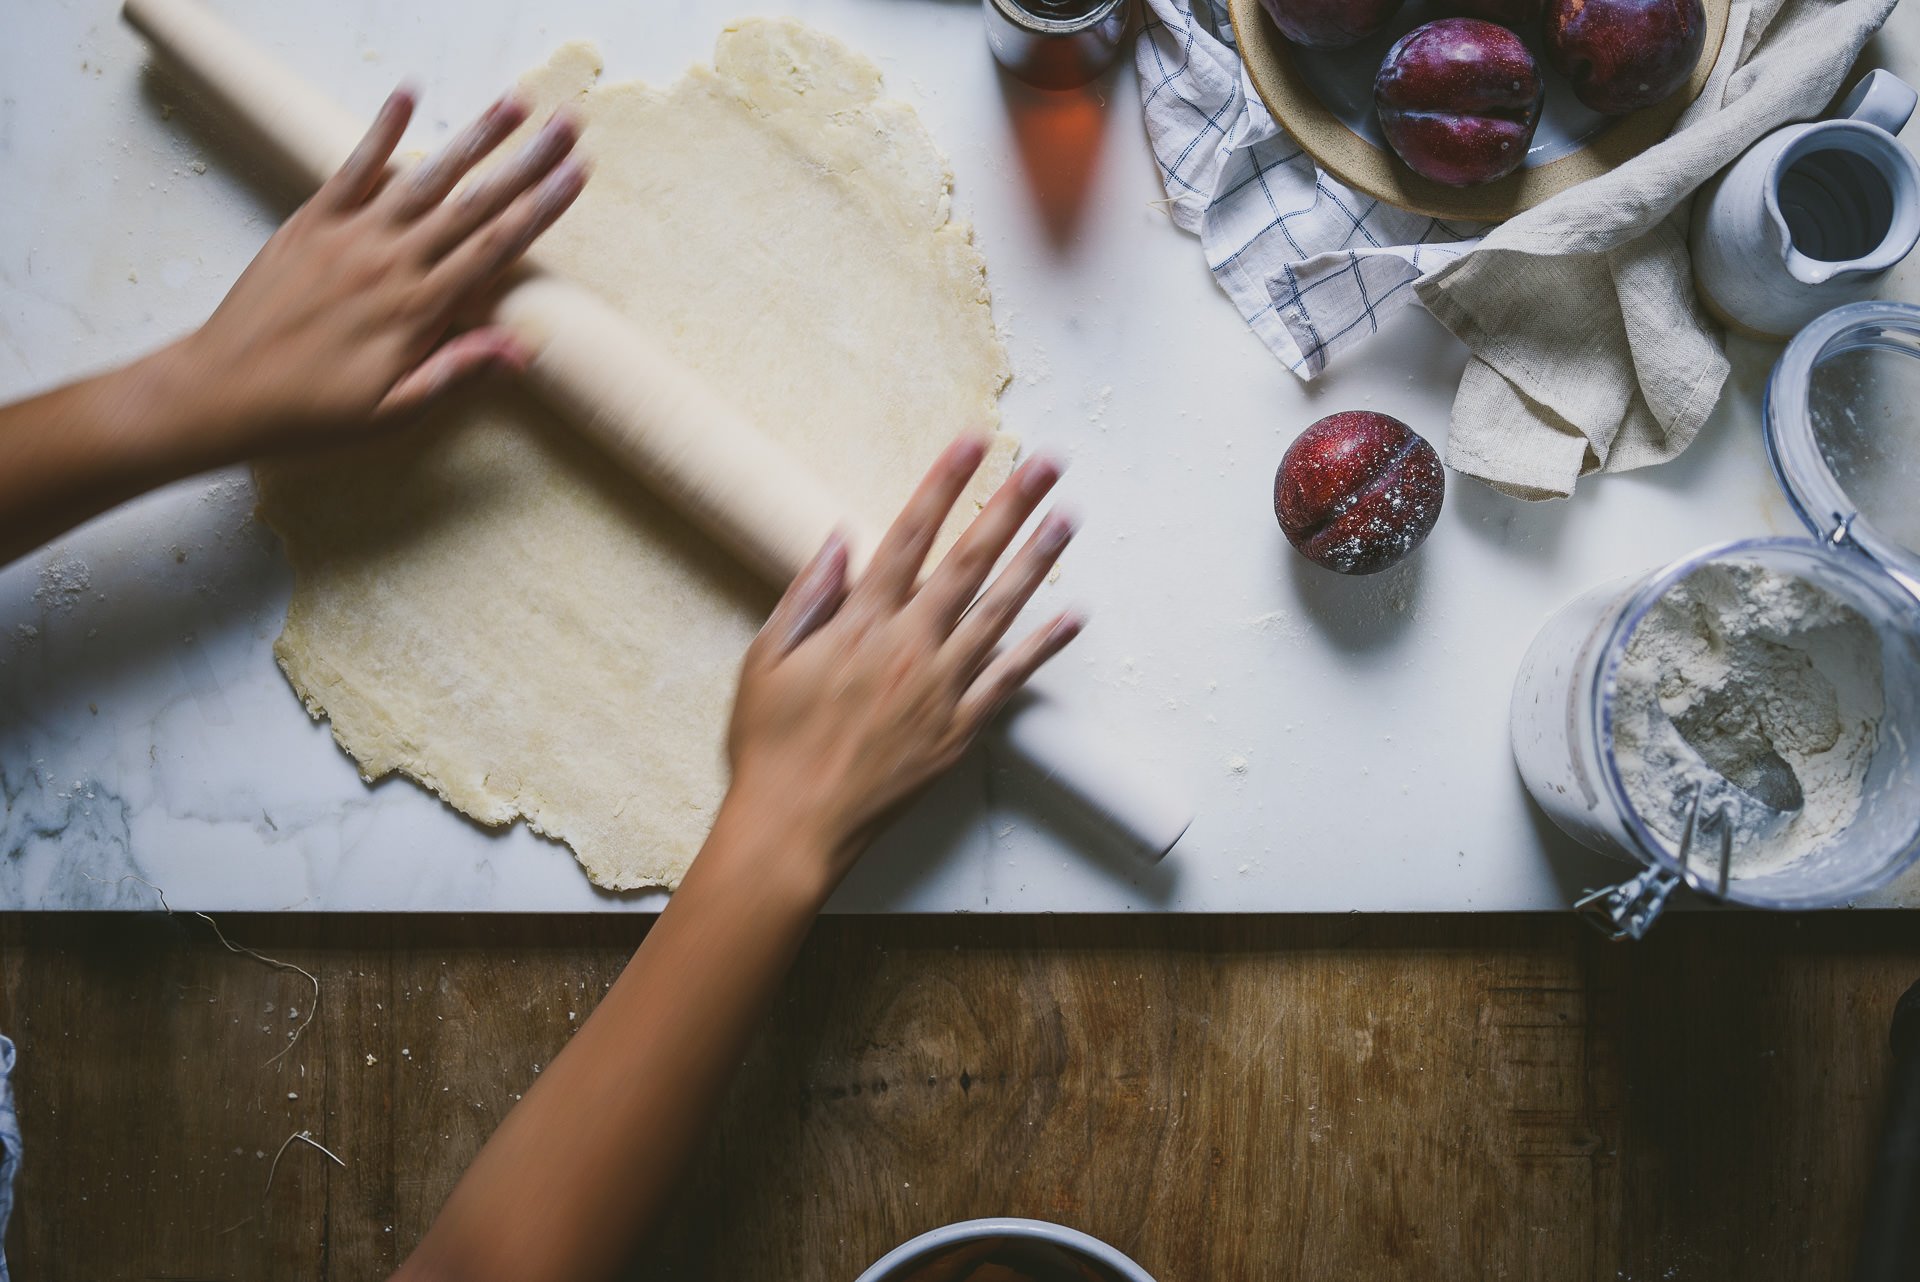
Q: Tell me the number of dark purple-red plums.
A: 5